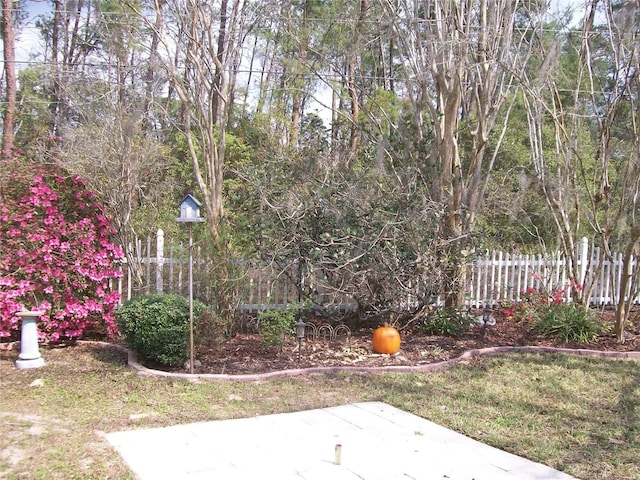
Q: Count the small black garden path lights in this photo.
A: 2